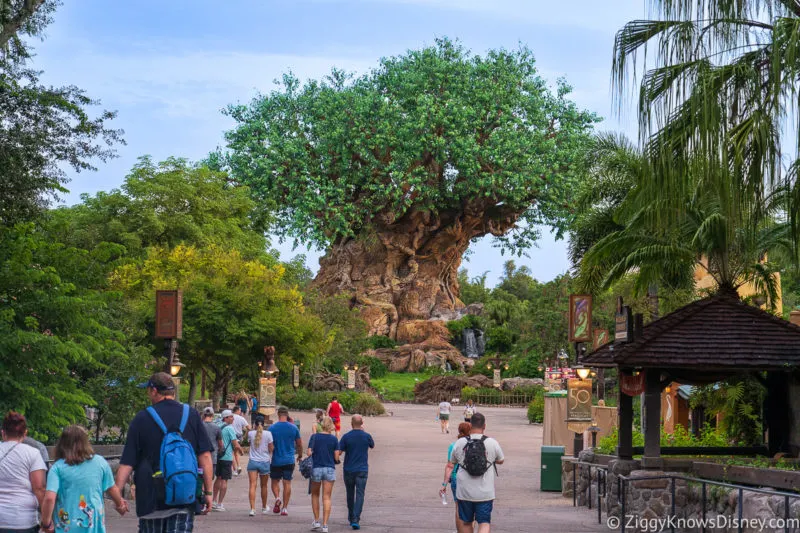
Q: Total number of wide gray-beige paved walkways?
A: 1